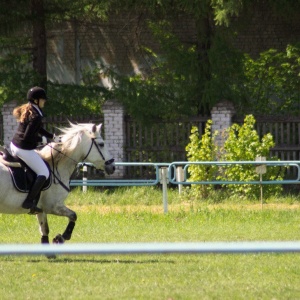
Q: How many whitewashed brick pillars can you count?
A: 3